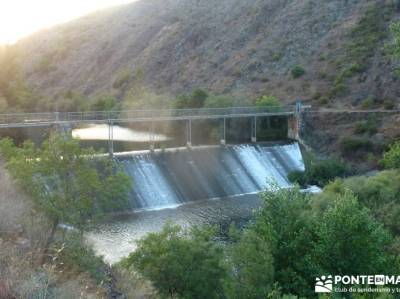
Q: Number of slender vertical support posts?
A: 5